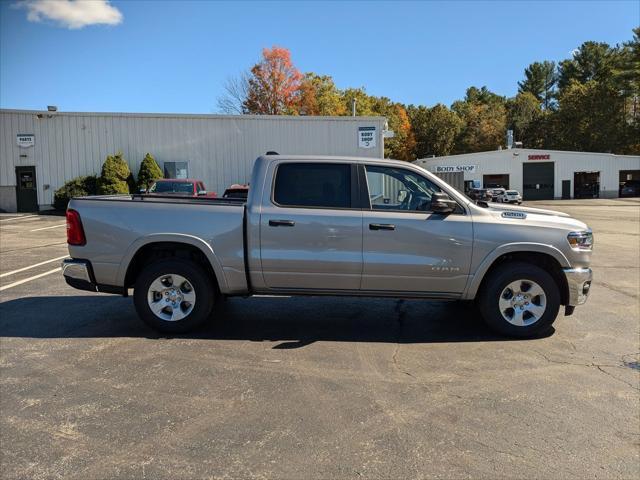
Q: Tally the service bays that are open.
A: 2